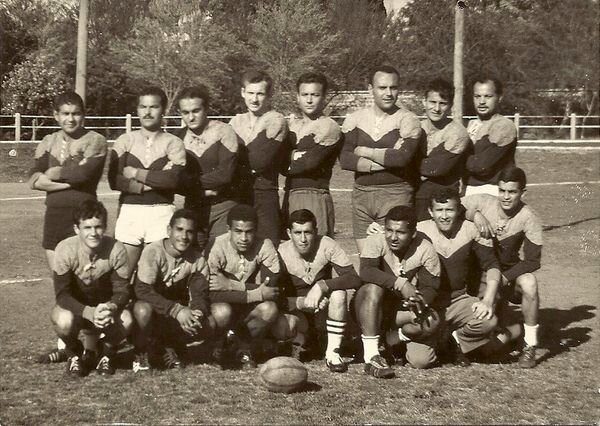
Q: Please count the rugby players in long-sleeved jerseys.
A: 15